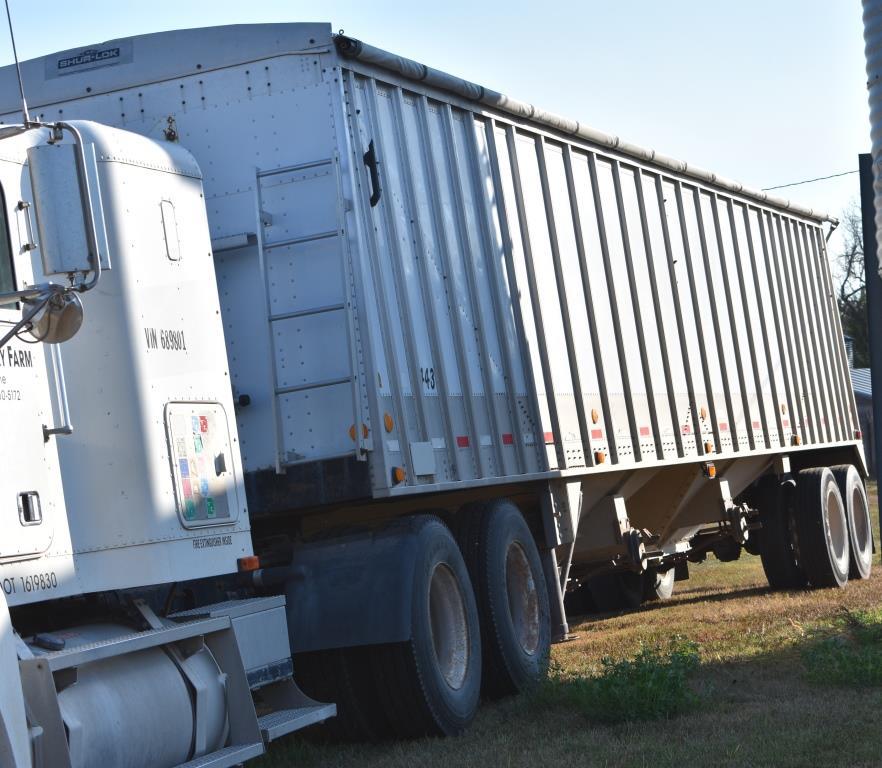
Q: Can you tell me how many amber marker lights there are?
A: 11